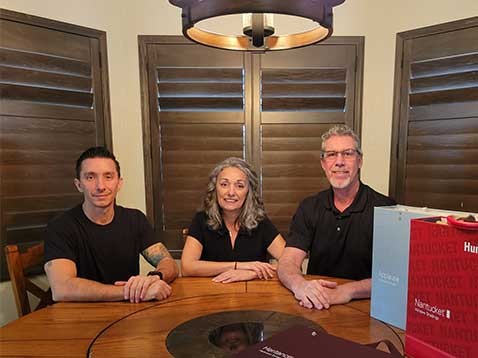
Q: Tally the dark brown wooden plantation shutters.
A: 4